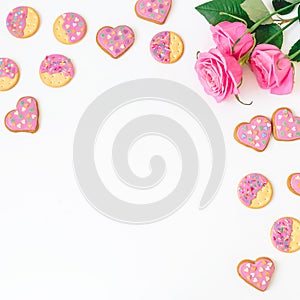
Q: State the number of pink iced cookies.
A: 14